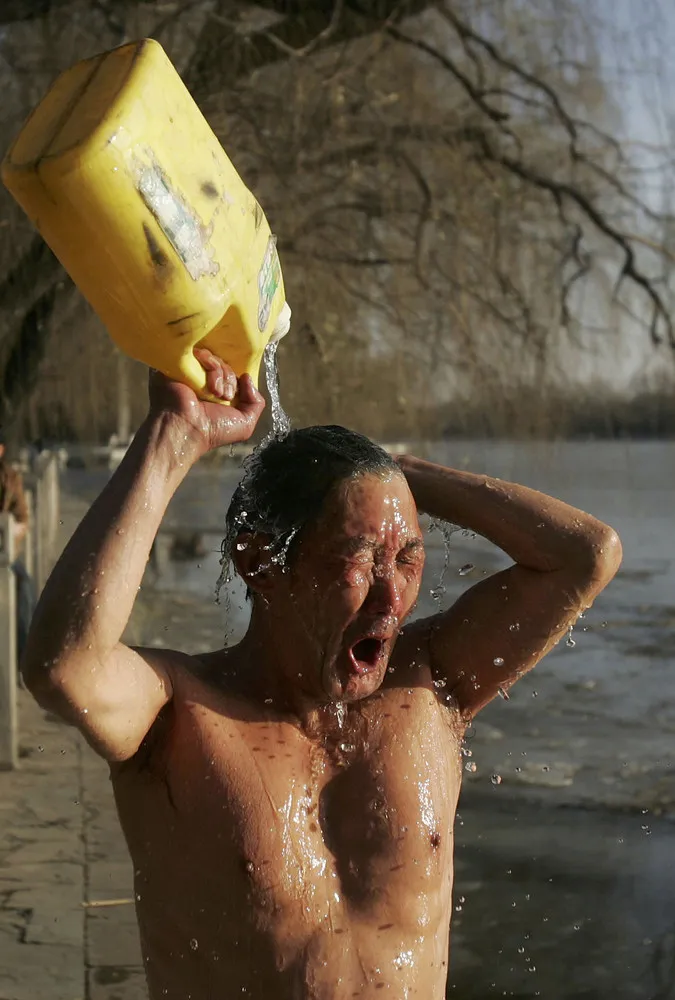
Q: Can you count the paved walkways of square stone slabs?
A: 1